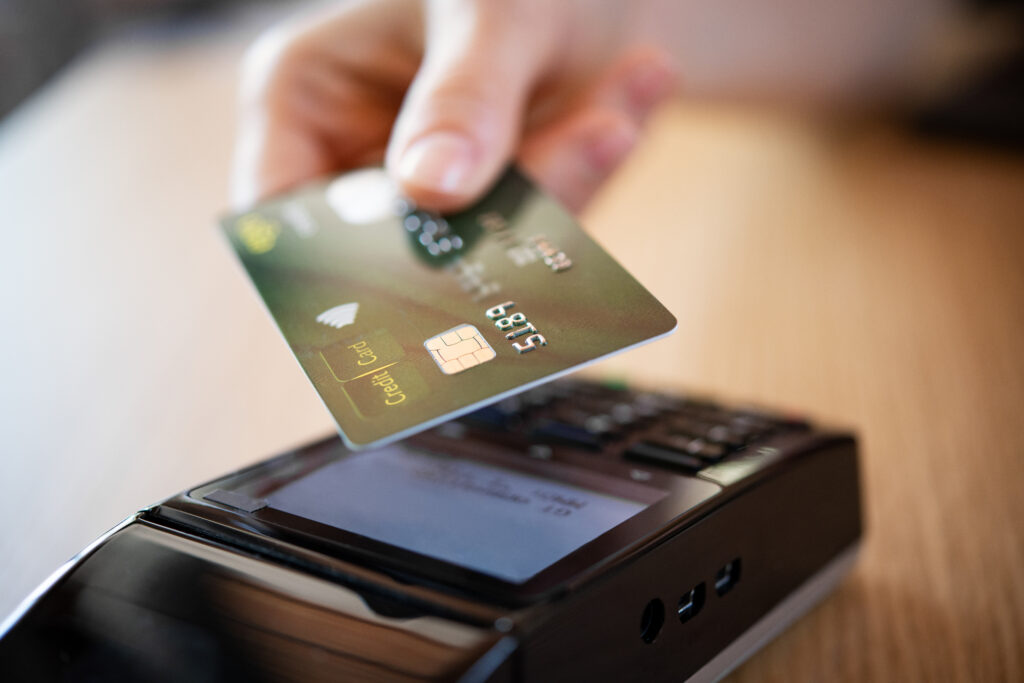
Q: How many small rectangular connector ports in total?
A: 2